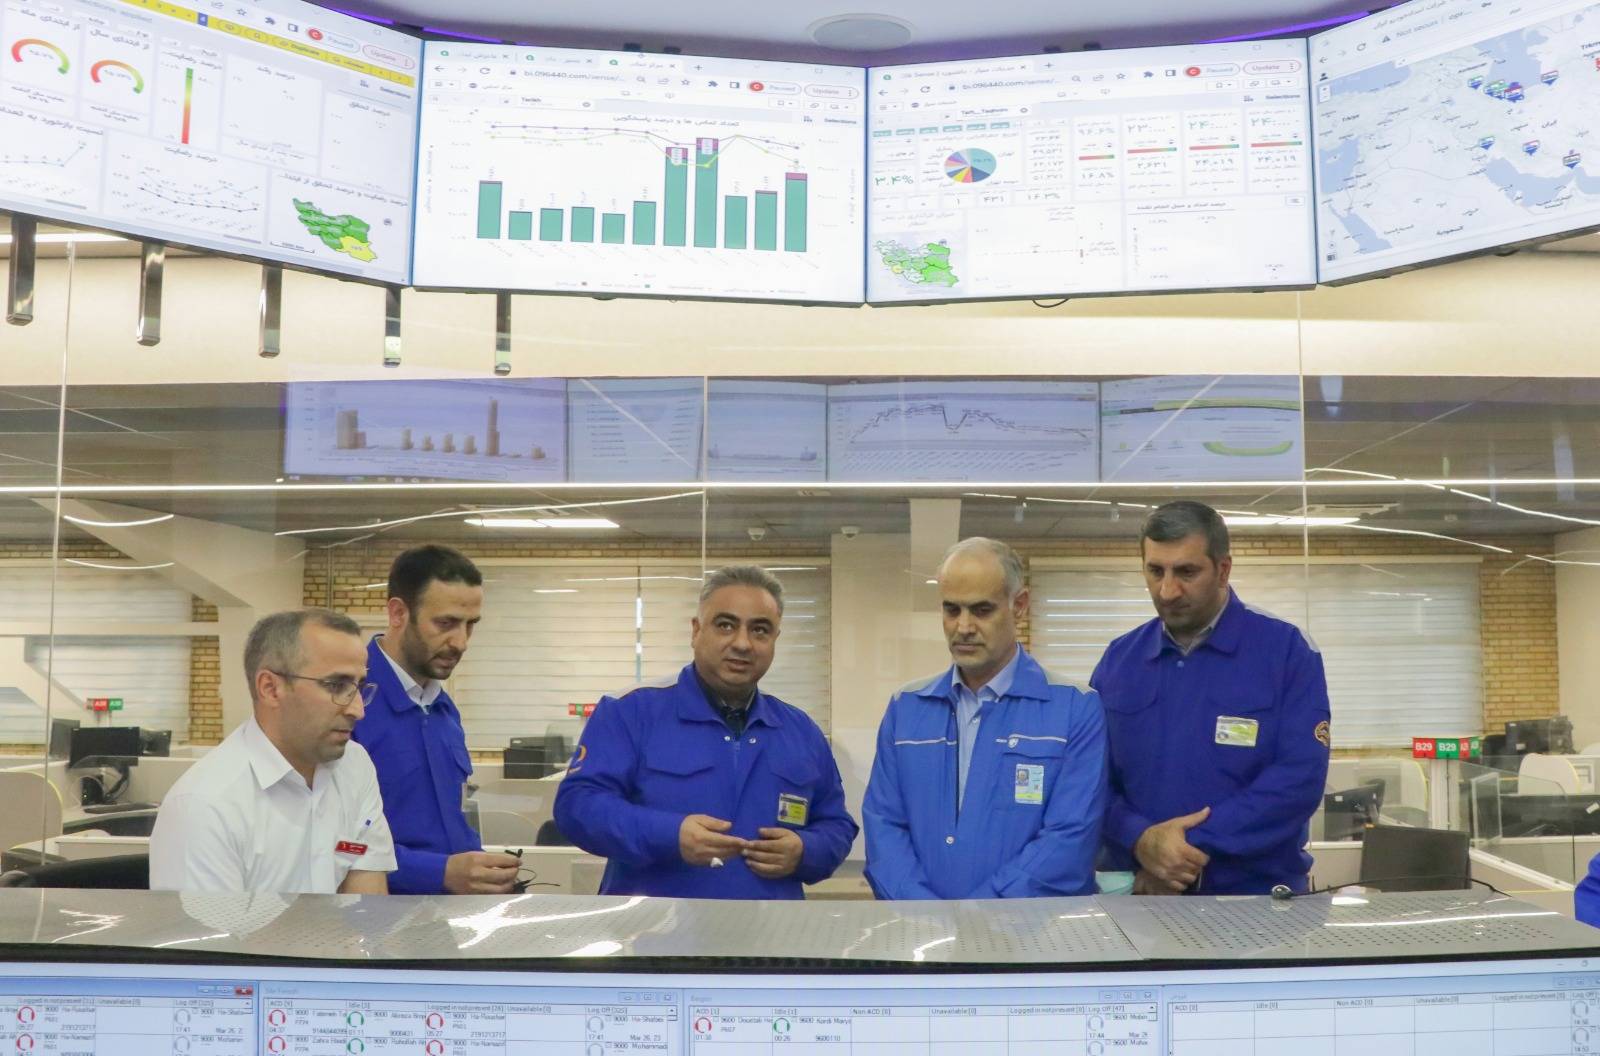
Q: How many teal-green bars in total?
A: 11